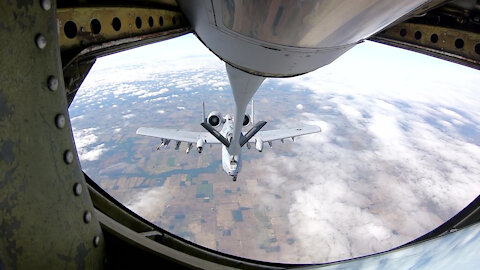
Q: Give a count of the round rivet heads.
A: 8